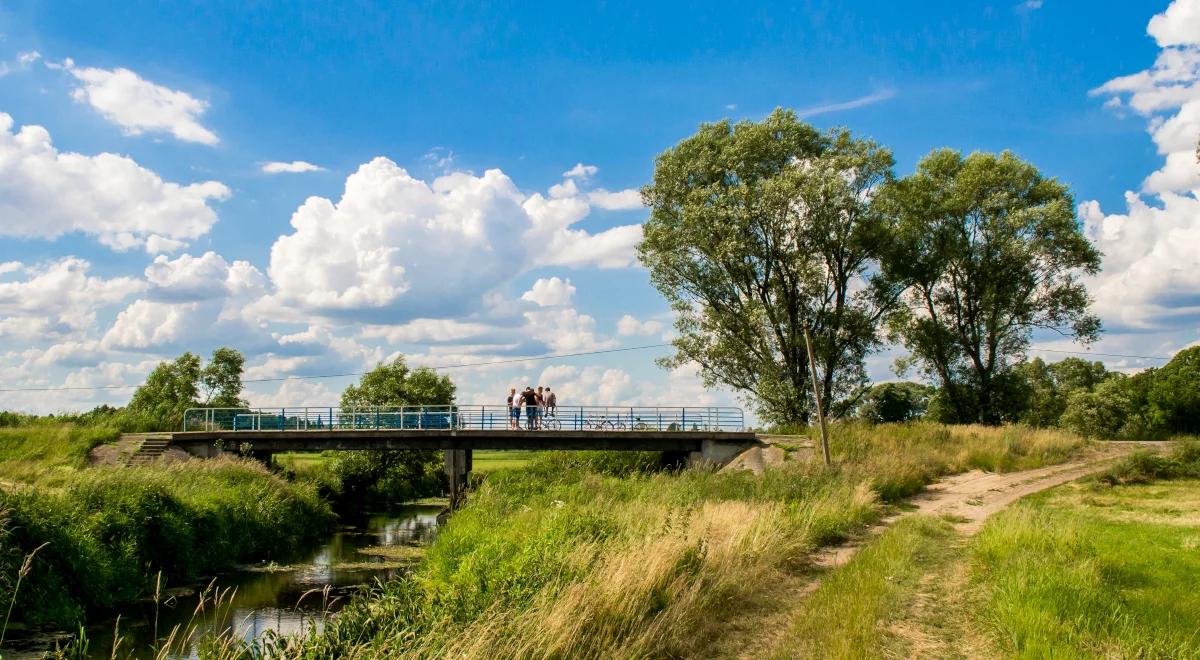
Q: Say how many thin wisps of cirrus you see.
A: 1